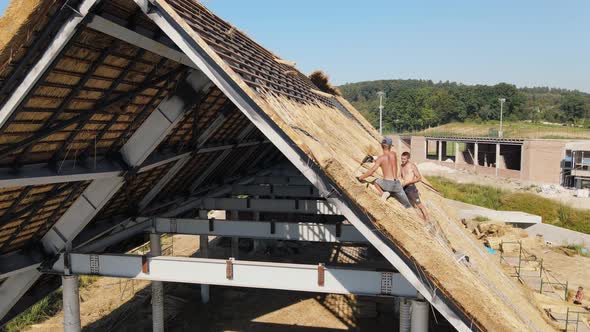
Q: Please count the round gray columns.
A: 5